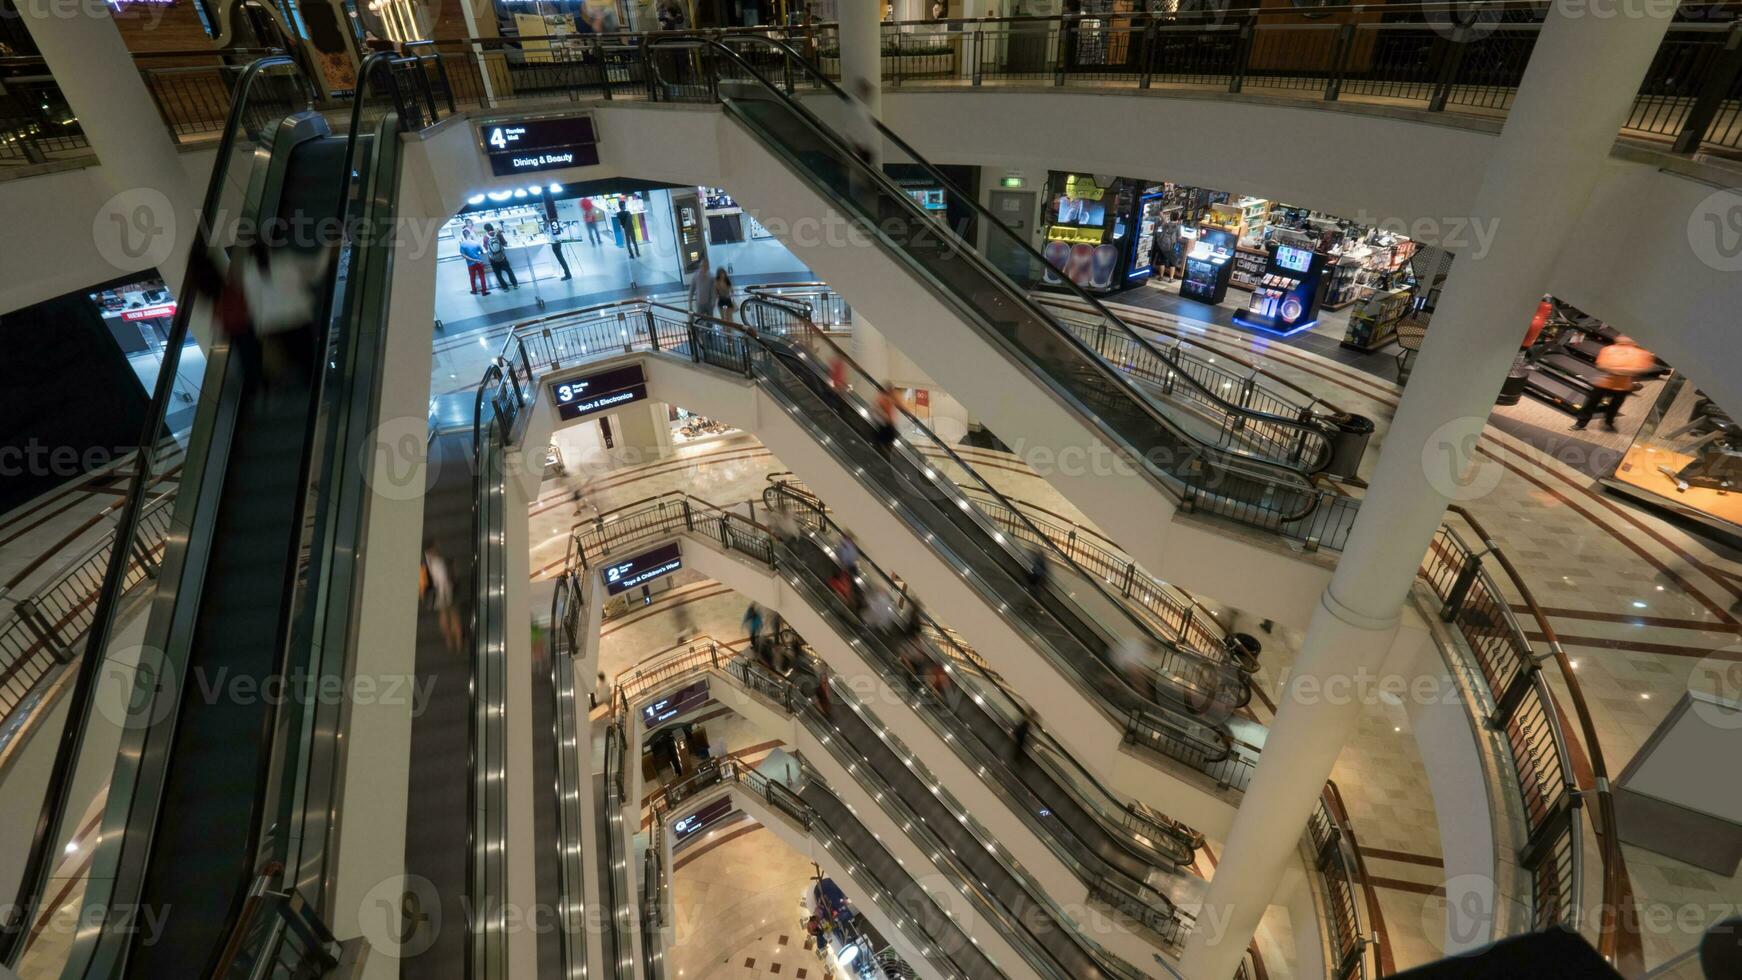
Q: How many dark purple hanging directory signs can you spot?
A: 5